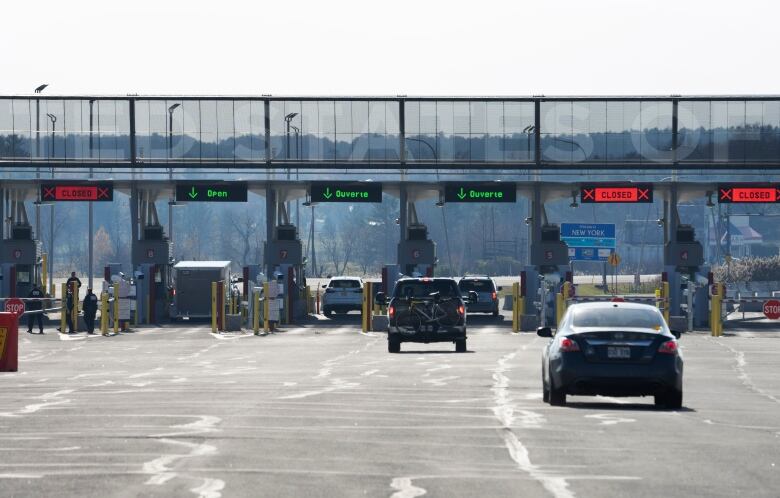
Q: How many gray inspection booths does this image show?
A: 6